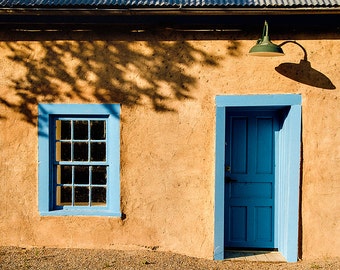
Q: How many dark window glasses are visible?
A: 12